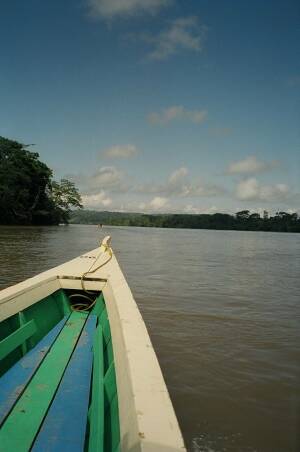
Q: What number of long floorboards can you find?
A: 3